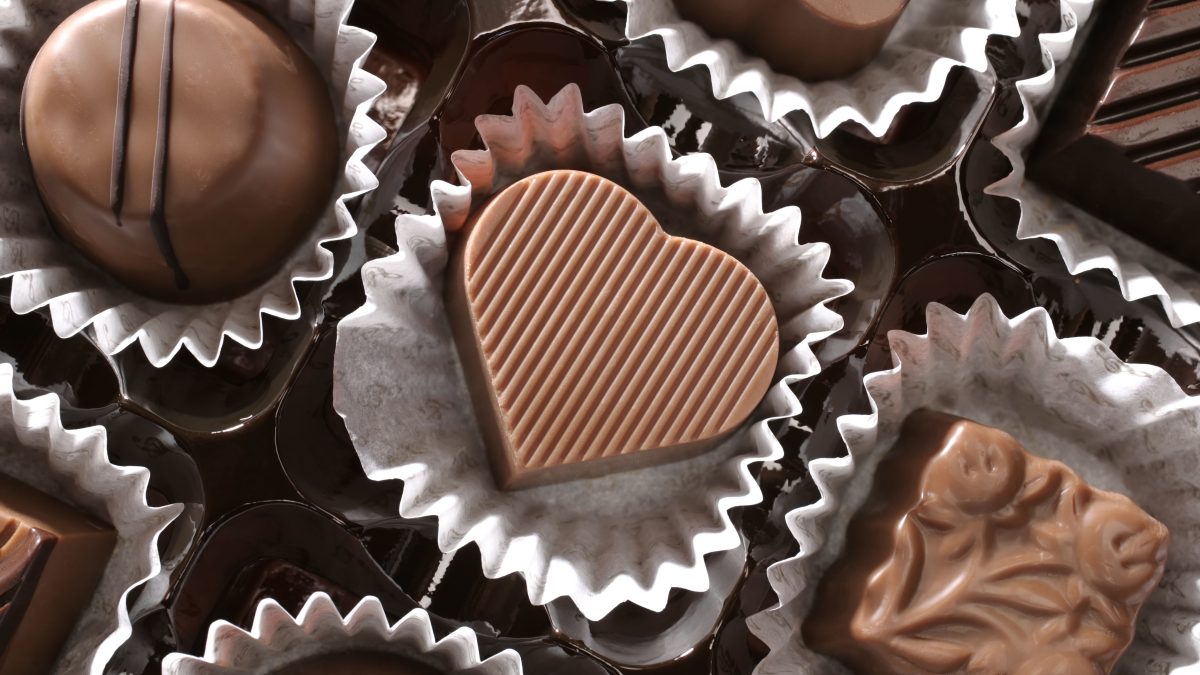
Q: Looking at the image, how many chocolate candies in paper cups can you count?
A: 7